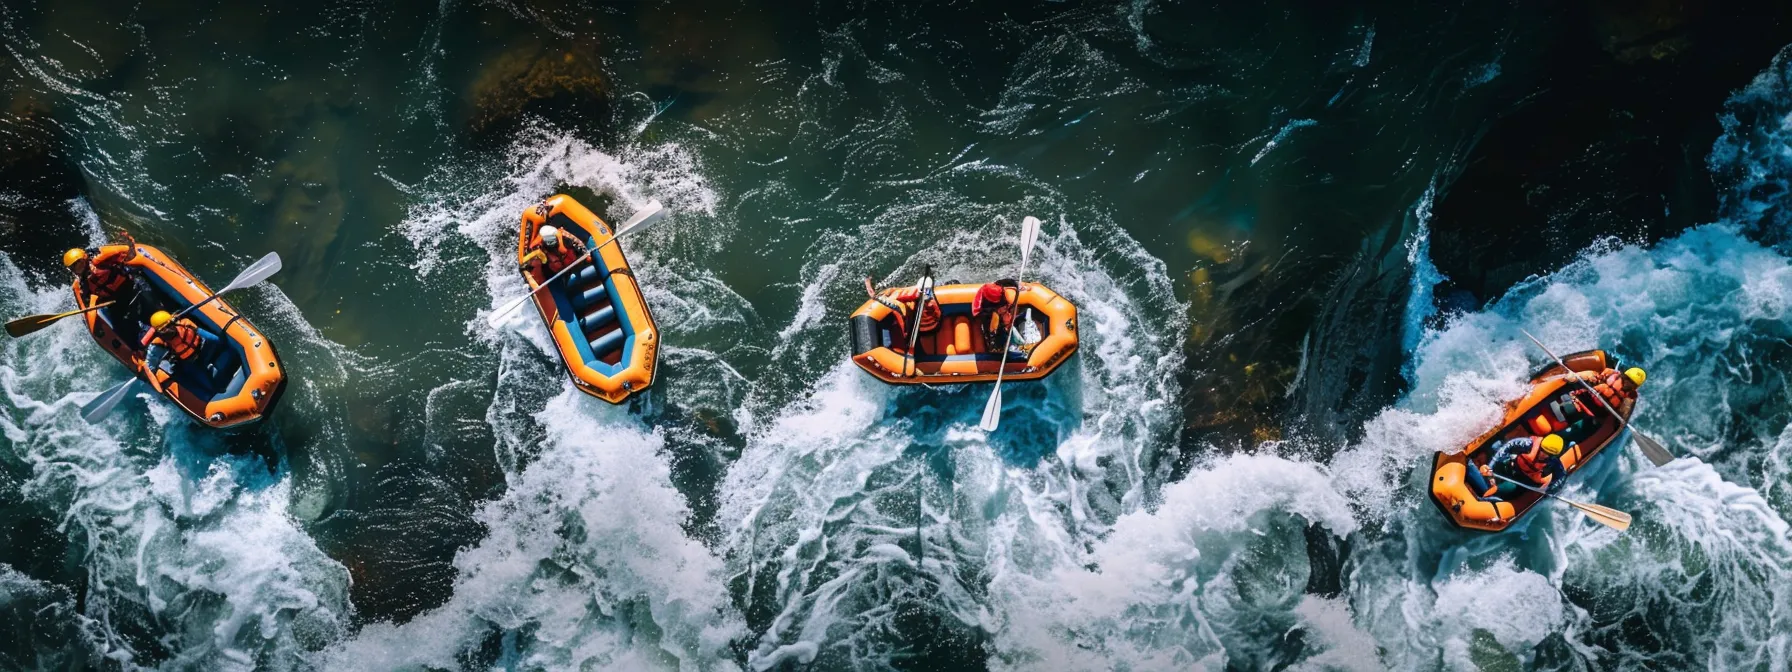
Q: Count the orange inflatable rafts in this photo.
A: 4